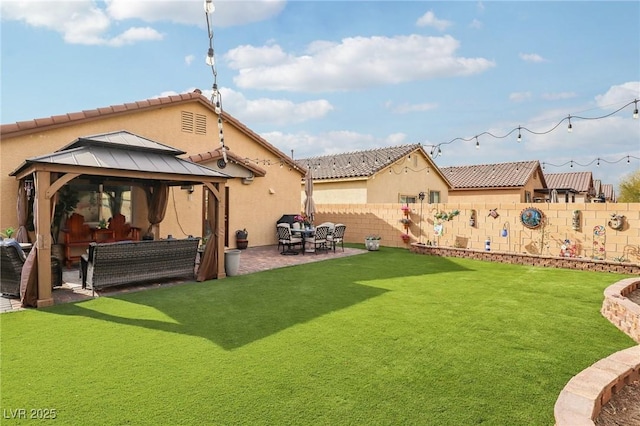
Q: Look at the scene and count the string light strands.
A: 3